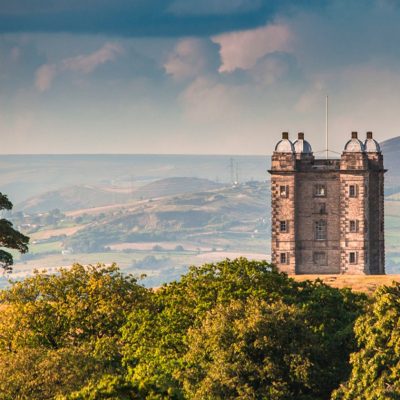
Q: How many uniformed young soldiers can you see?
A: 0